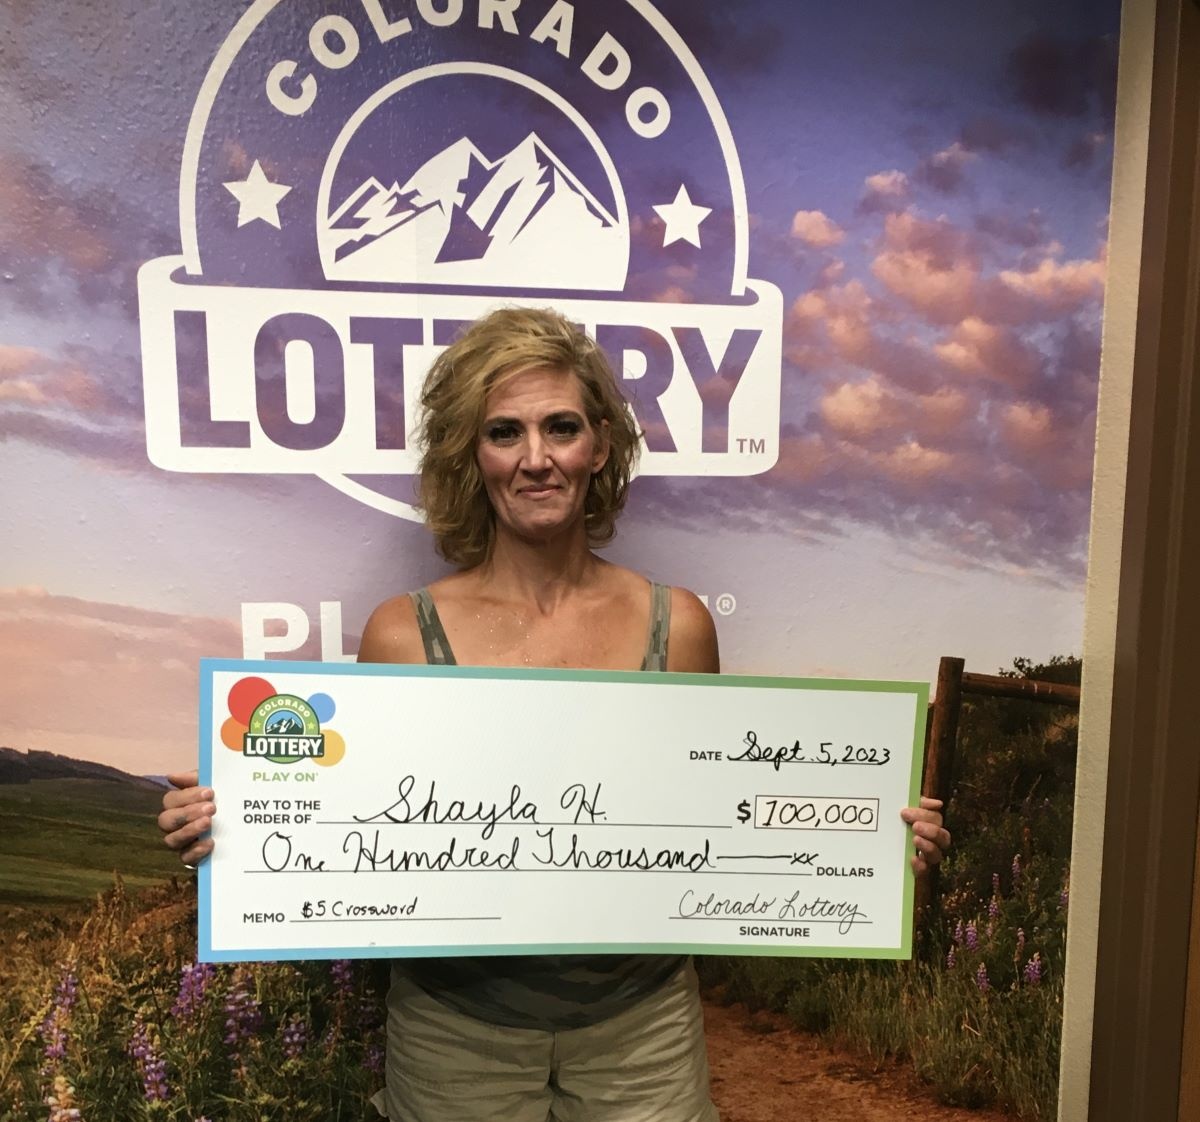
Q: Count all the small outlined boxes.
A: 1